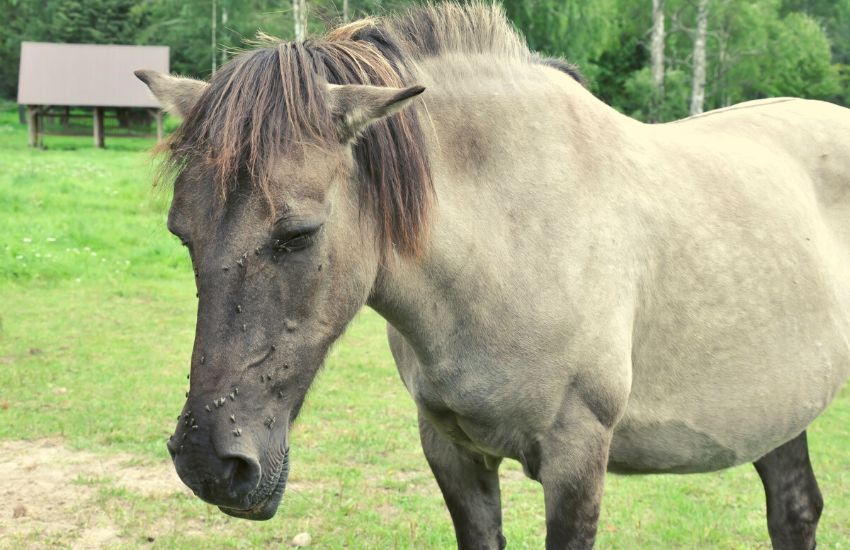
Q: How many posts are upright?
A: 3